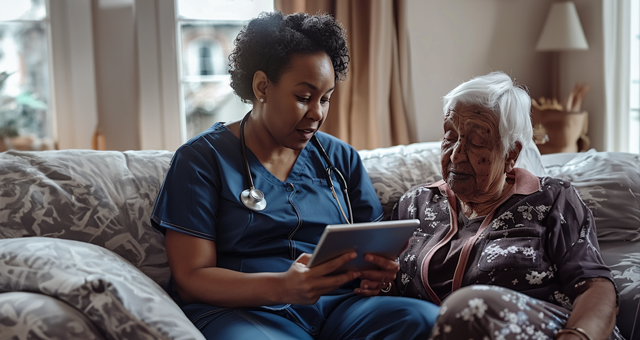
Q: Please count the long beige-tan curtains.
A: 1